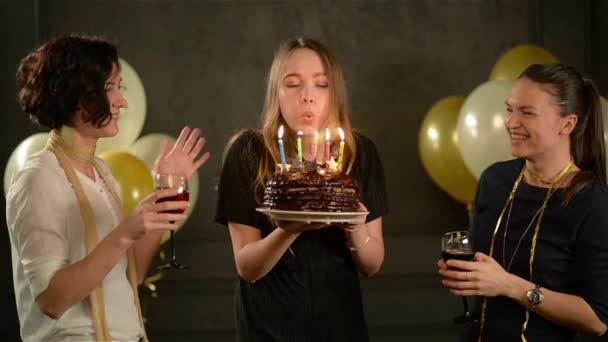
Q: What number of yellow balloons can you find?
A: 3